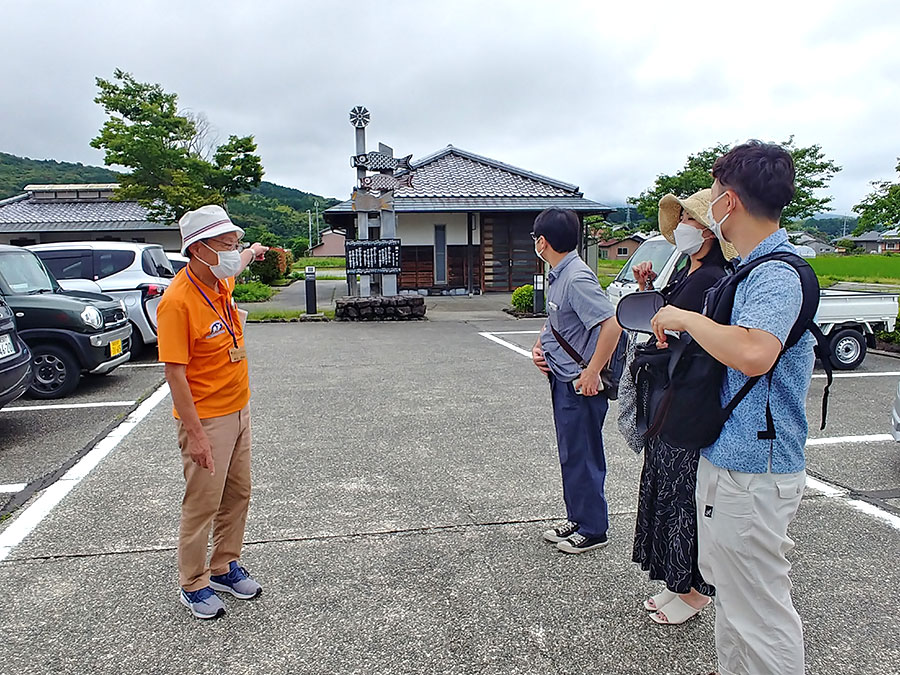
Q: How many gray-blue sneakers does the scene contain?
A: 2